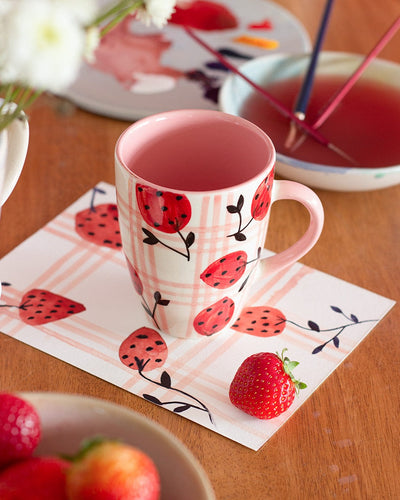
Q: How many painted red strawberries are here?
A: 9